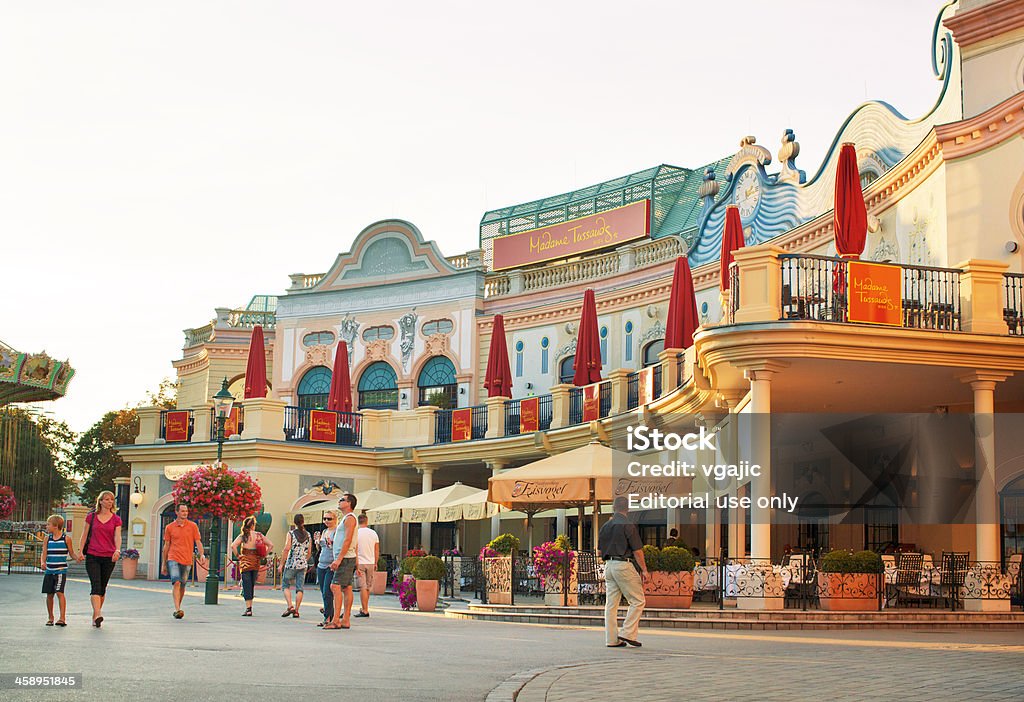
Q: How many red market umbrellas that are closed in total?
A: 7